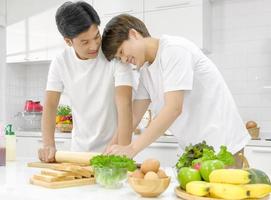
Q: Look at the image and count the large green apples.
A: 2